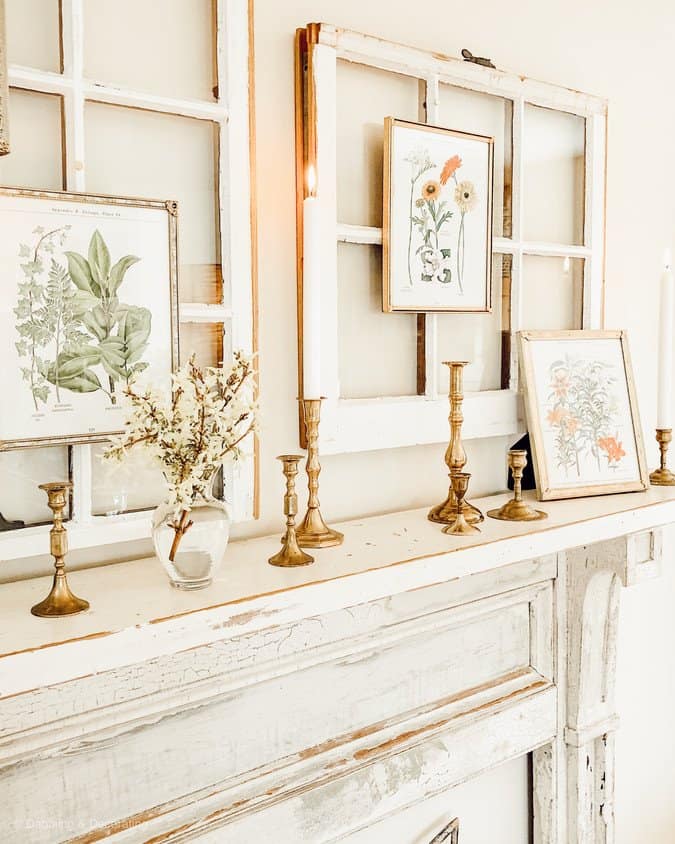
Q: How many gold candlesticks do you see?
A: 7